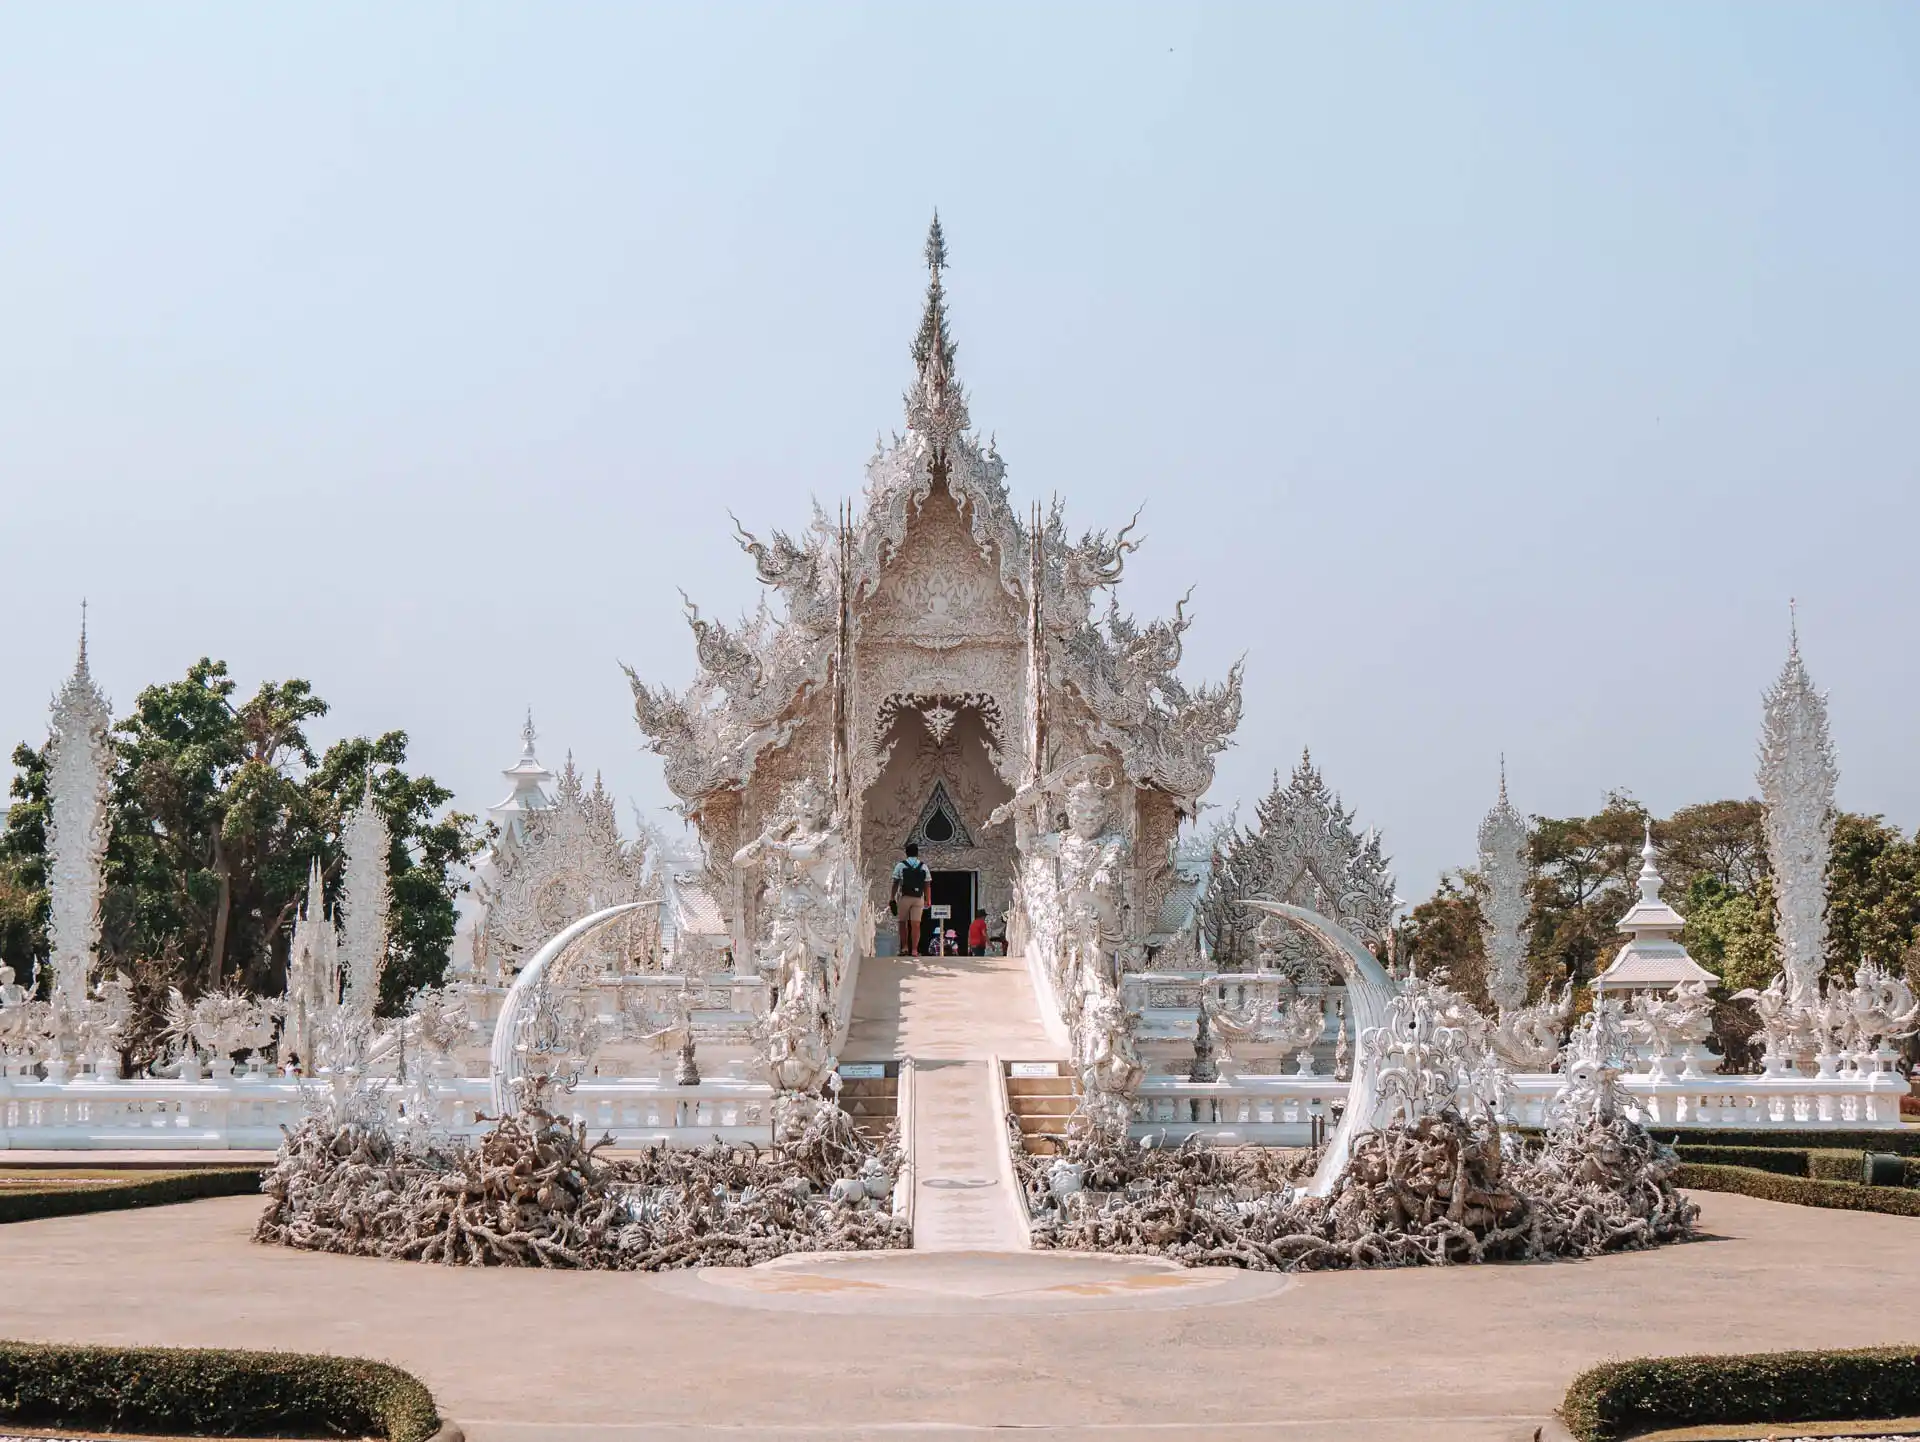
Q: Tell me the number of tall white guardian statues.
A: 2